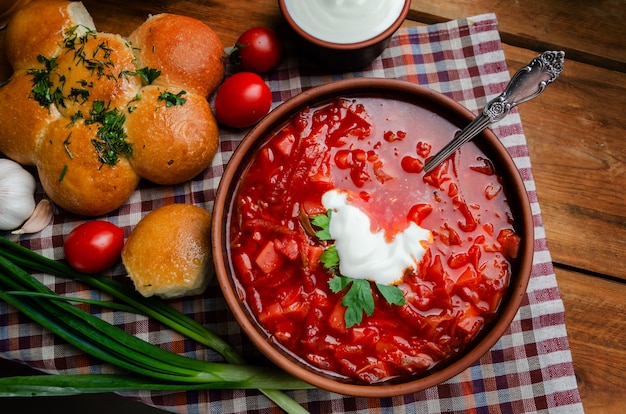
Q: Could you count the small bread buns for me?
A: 7